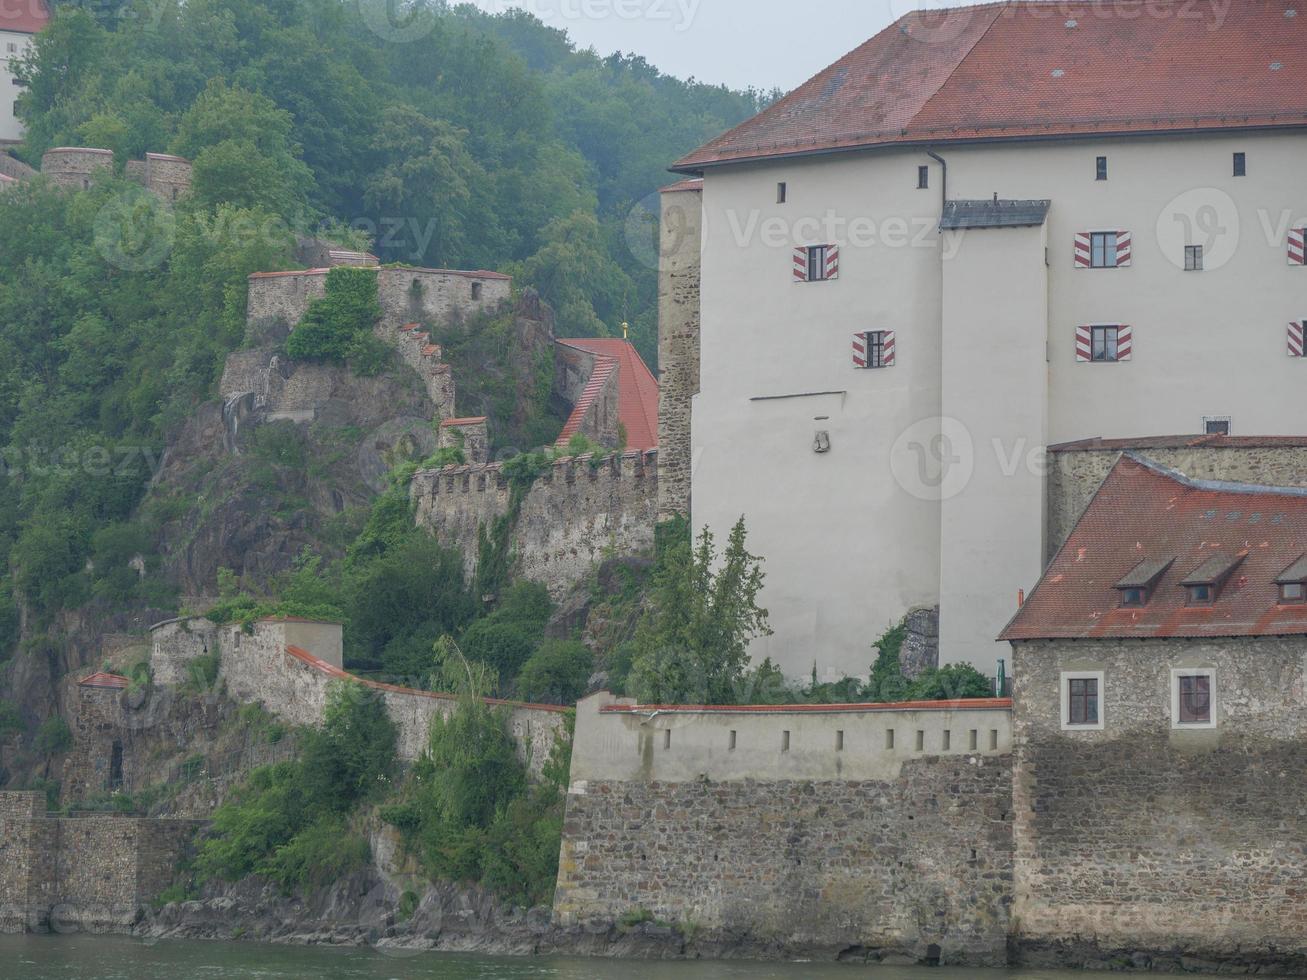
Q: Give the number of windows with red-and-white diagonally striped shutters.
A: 6